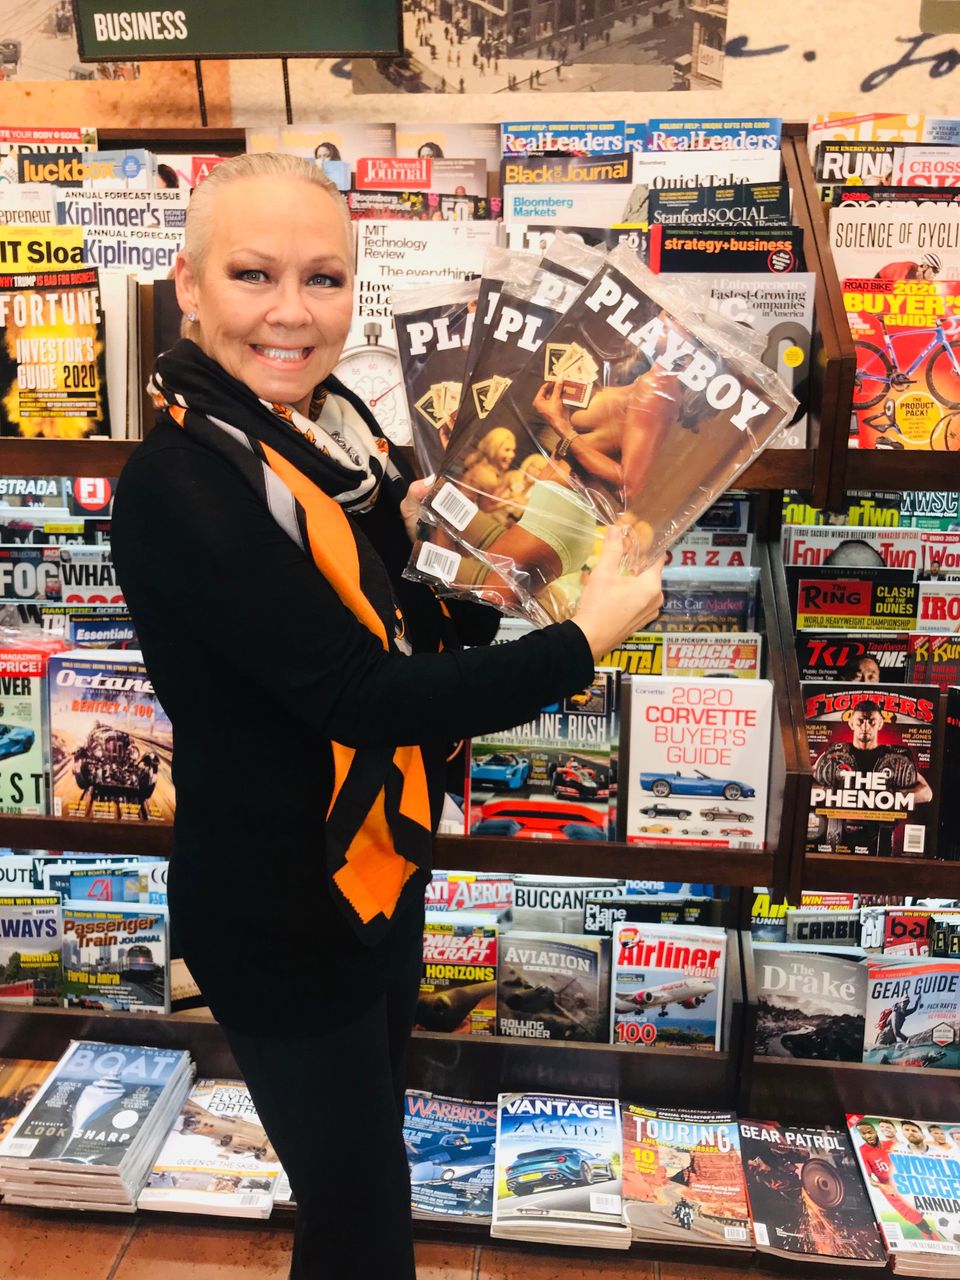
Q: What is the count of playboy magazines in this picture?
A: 5